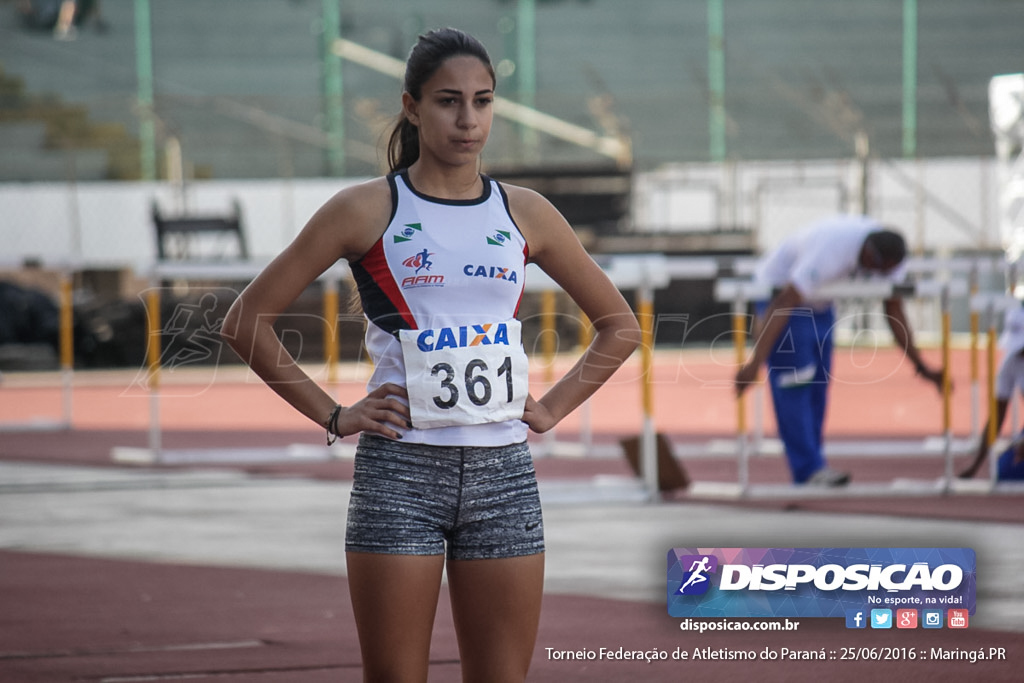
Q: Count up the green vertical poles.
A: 5